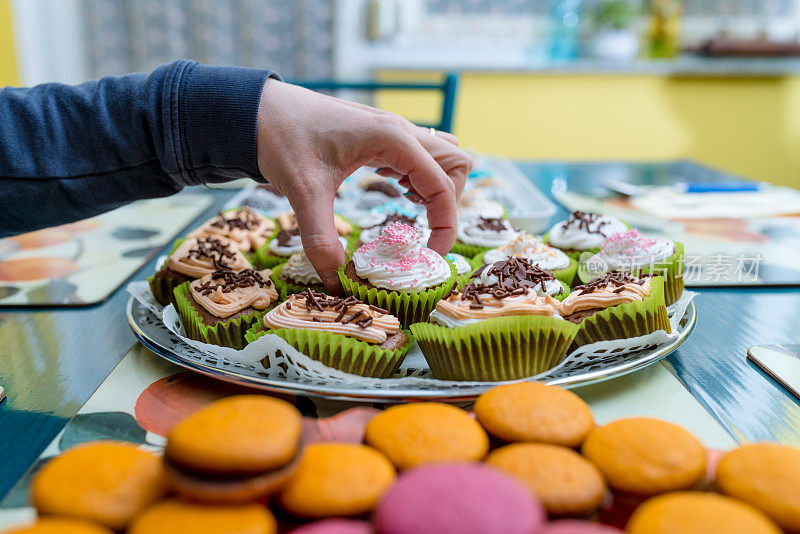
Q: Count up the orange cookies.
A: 11